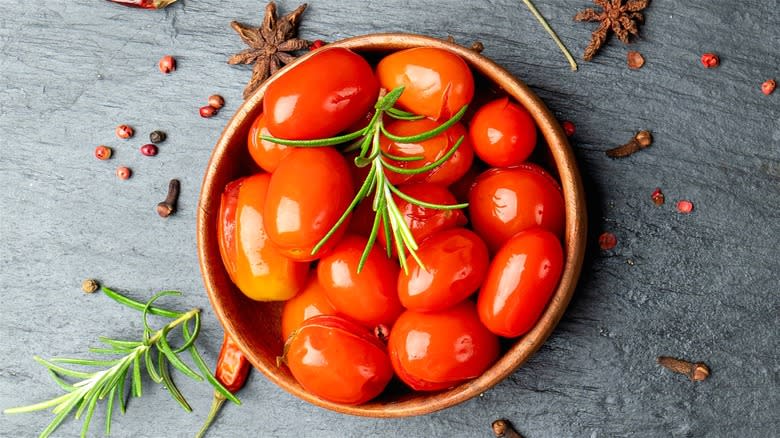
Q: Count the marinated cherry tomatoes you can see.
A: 15